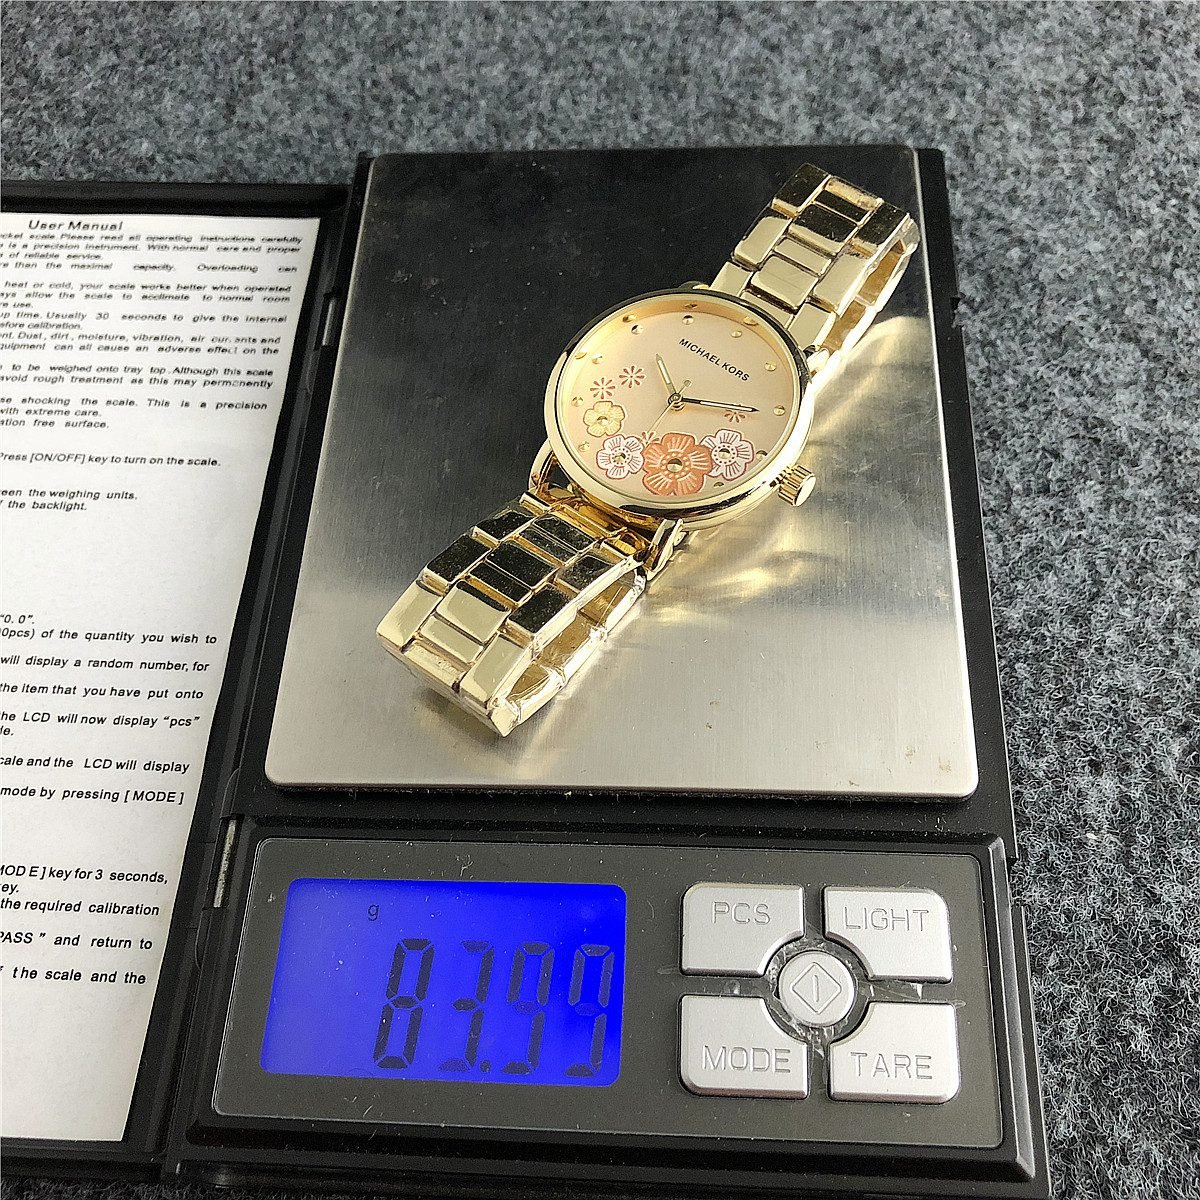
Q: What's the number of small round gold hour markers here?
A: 10